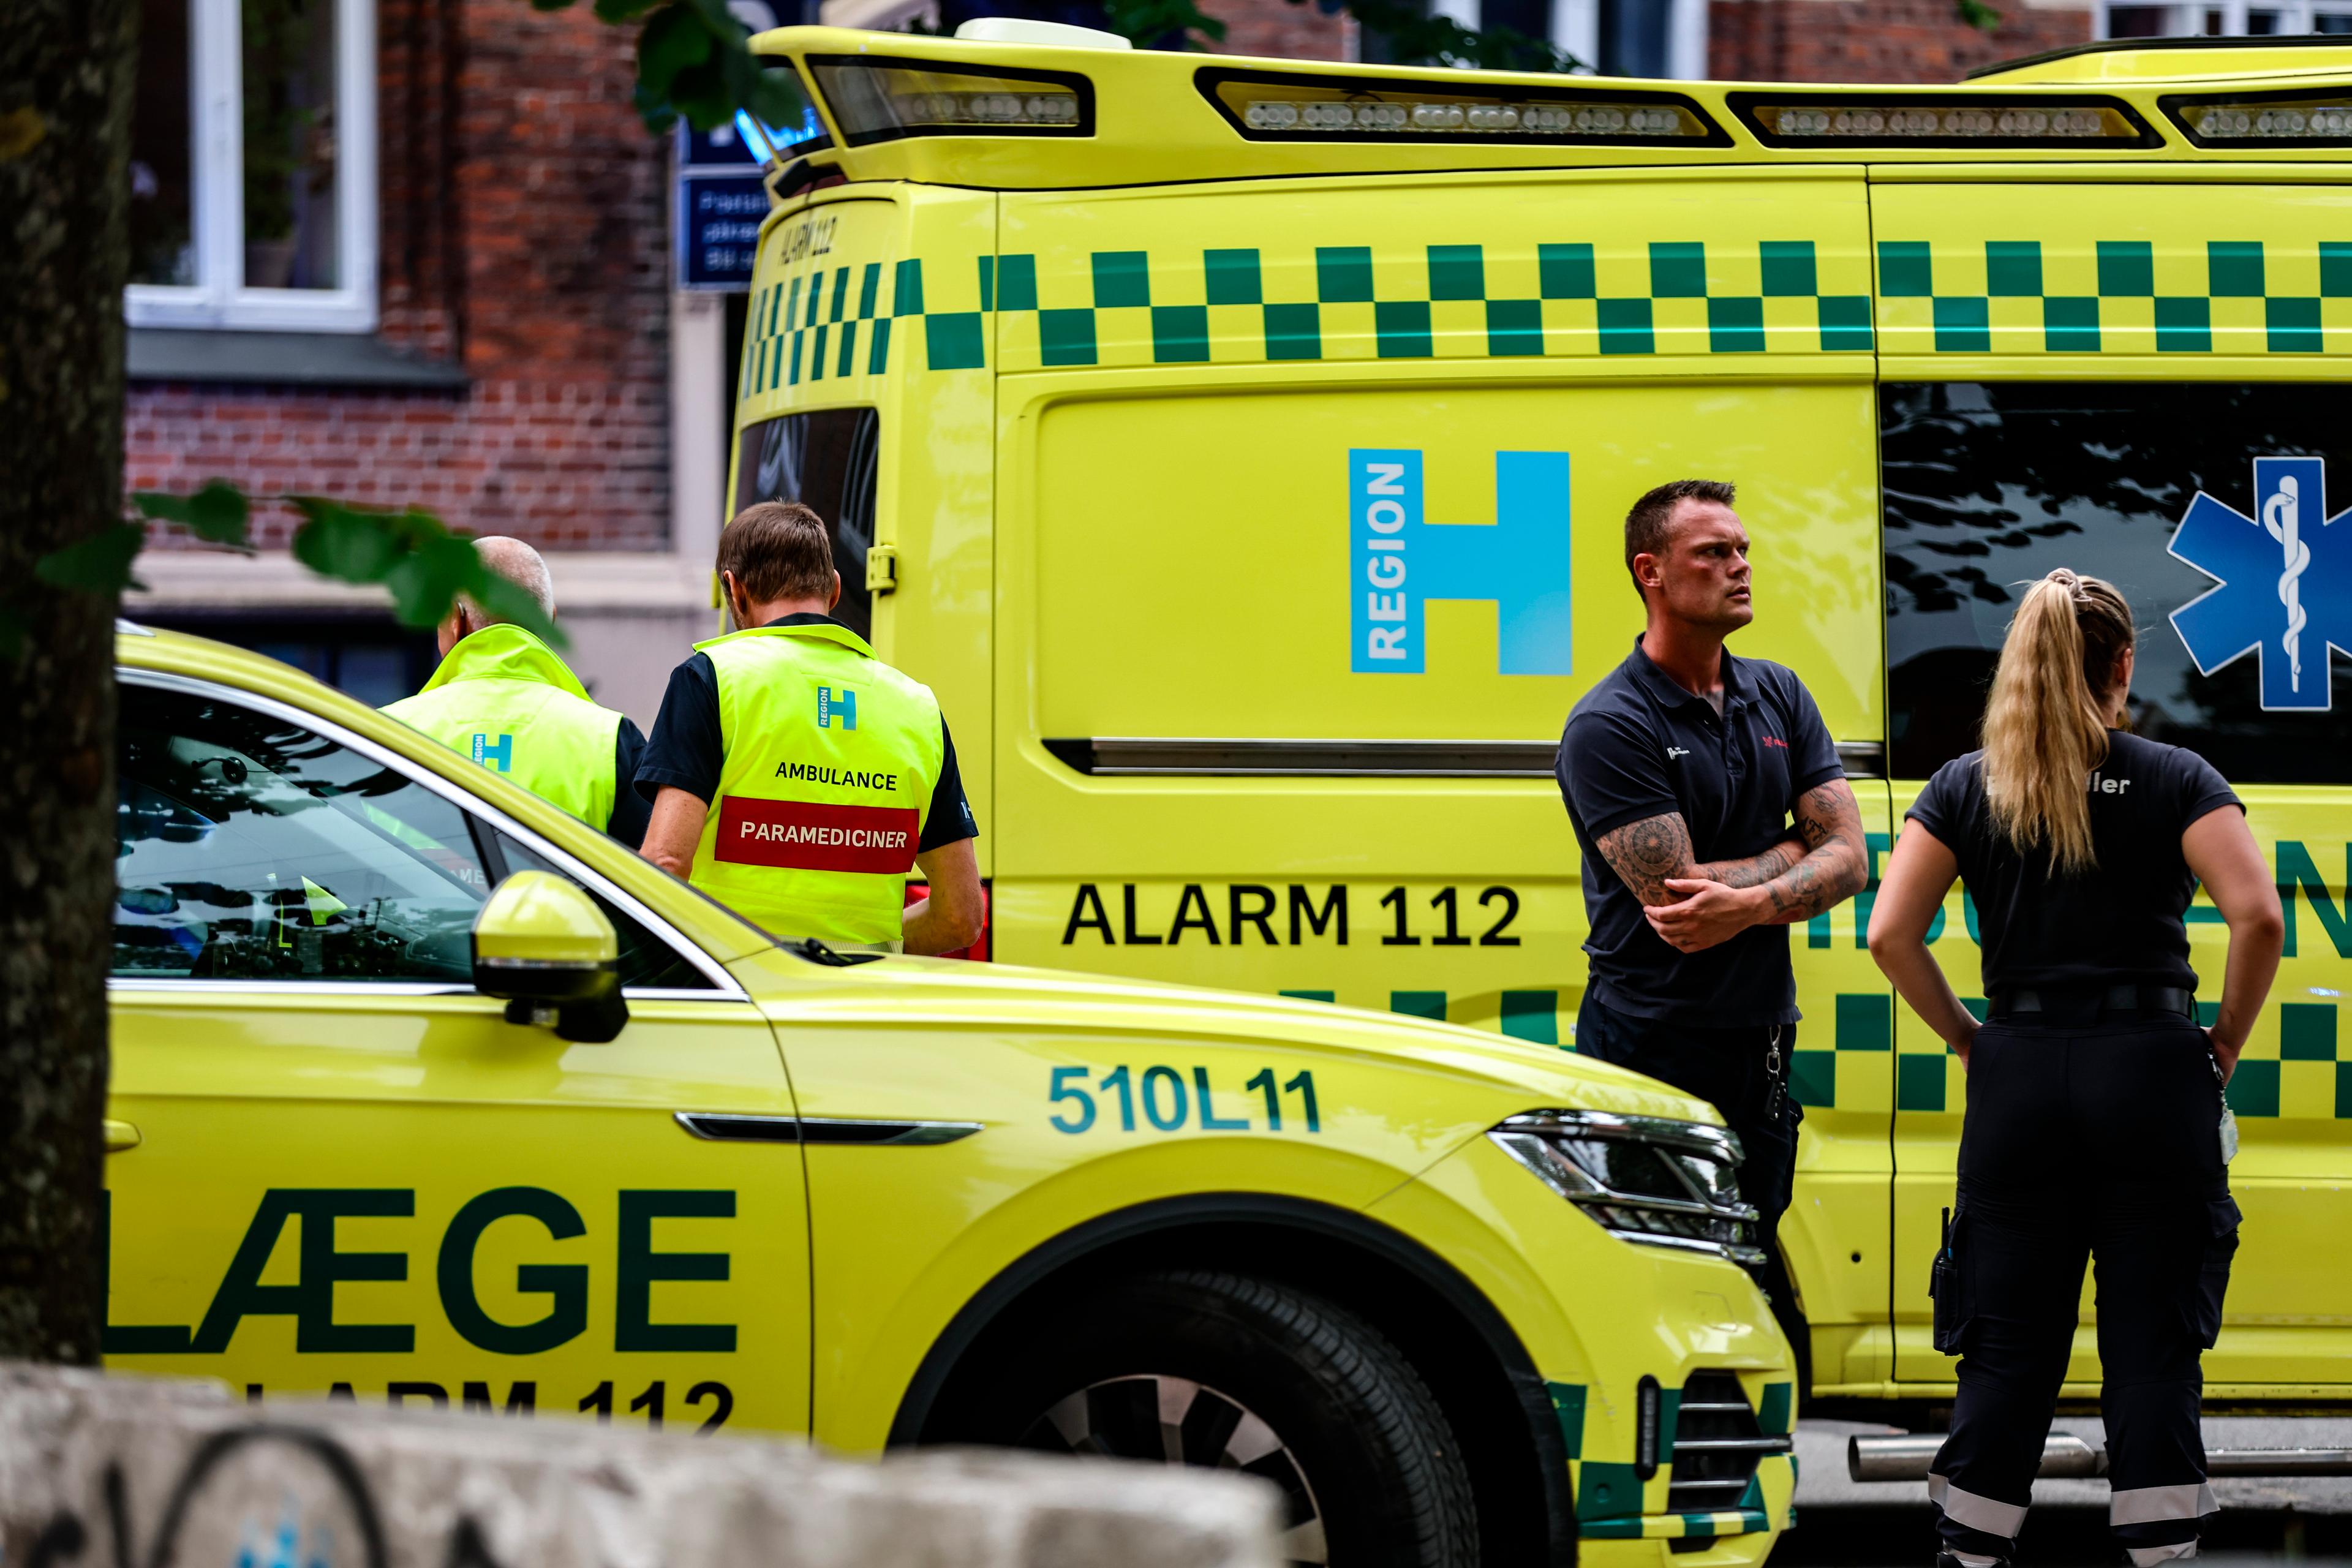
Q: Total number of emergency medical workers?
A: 4